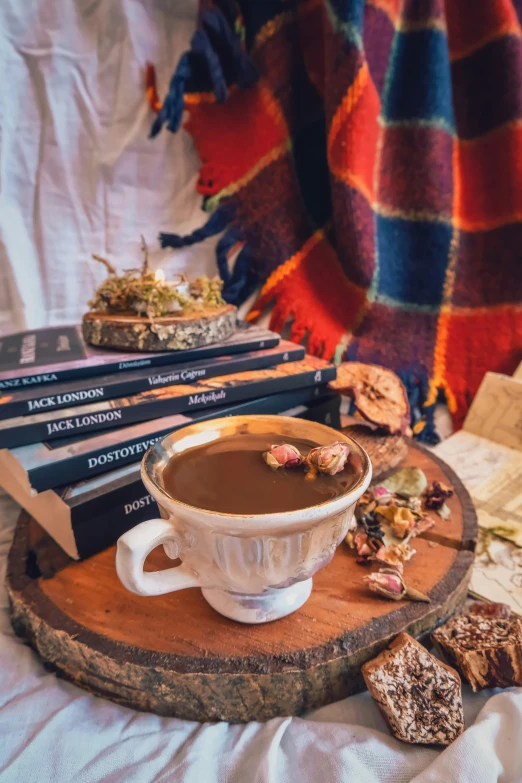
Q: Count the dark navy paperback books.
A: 5